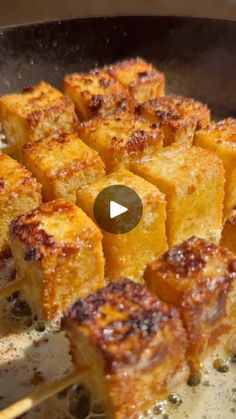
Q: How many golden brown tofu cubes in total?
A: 14